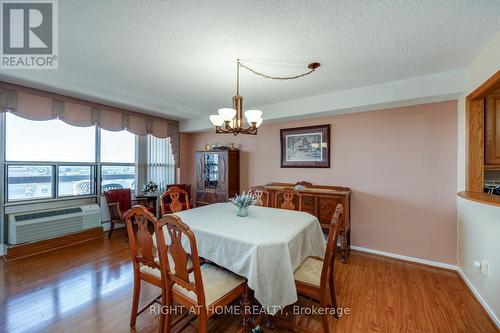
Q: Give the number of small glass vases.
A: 1